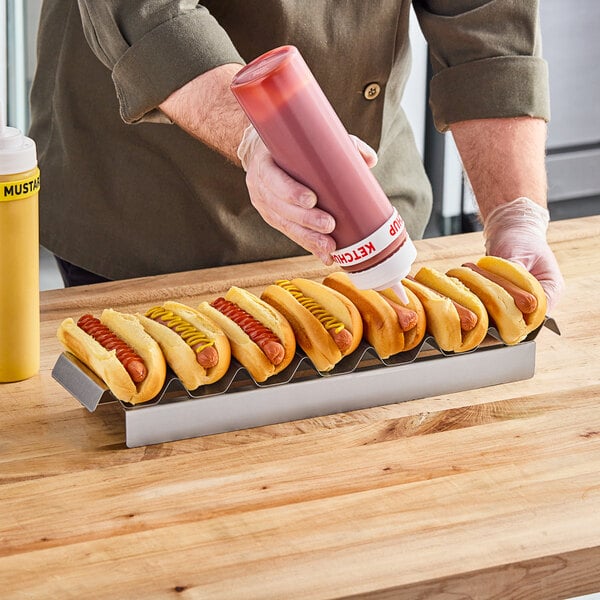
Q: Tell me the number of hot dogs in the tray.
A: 7